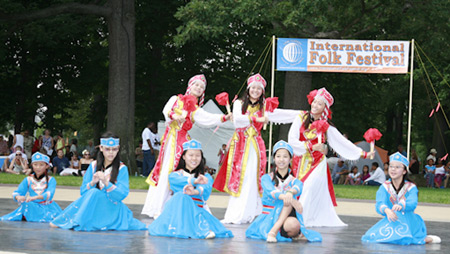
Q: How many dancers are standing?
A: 3